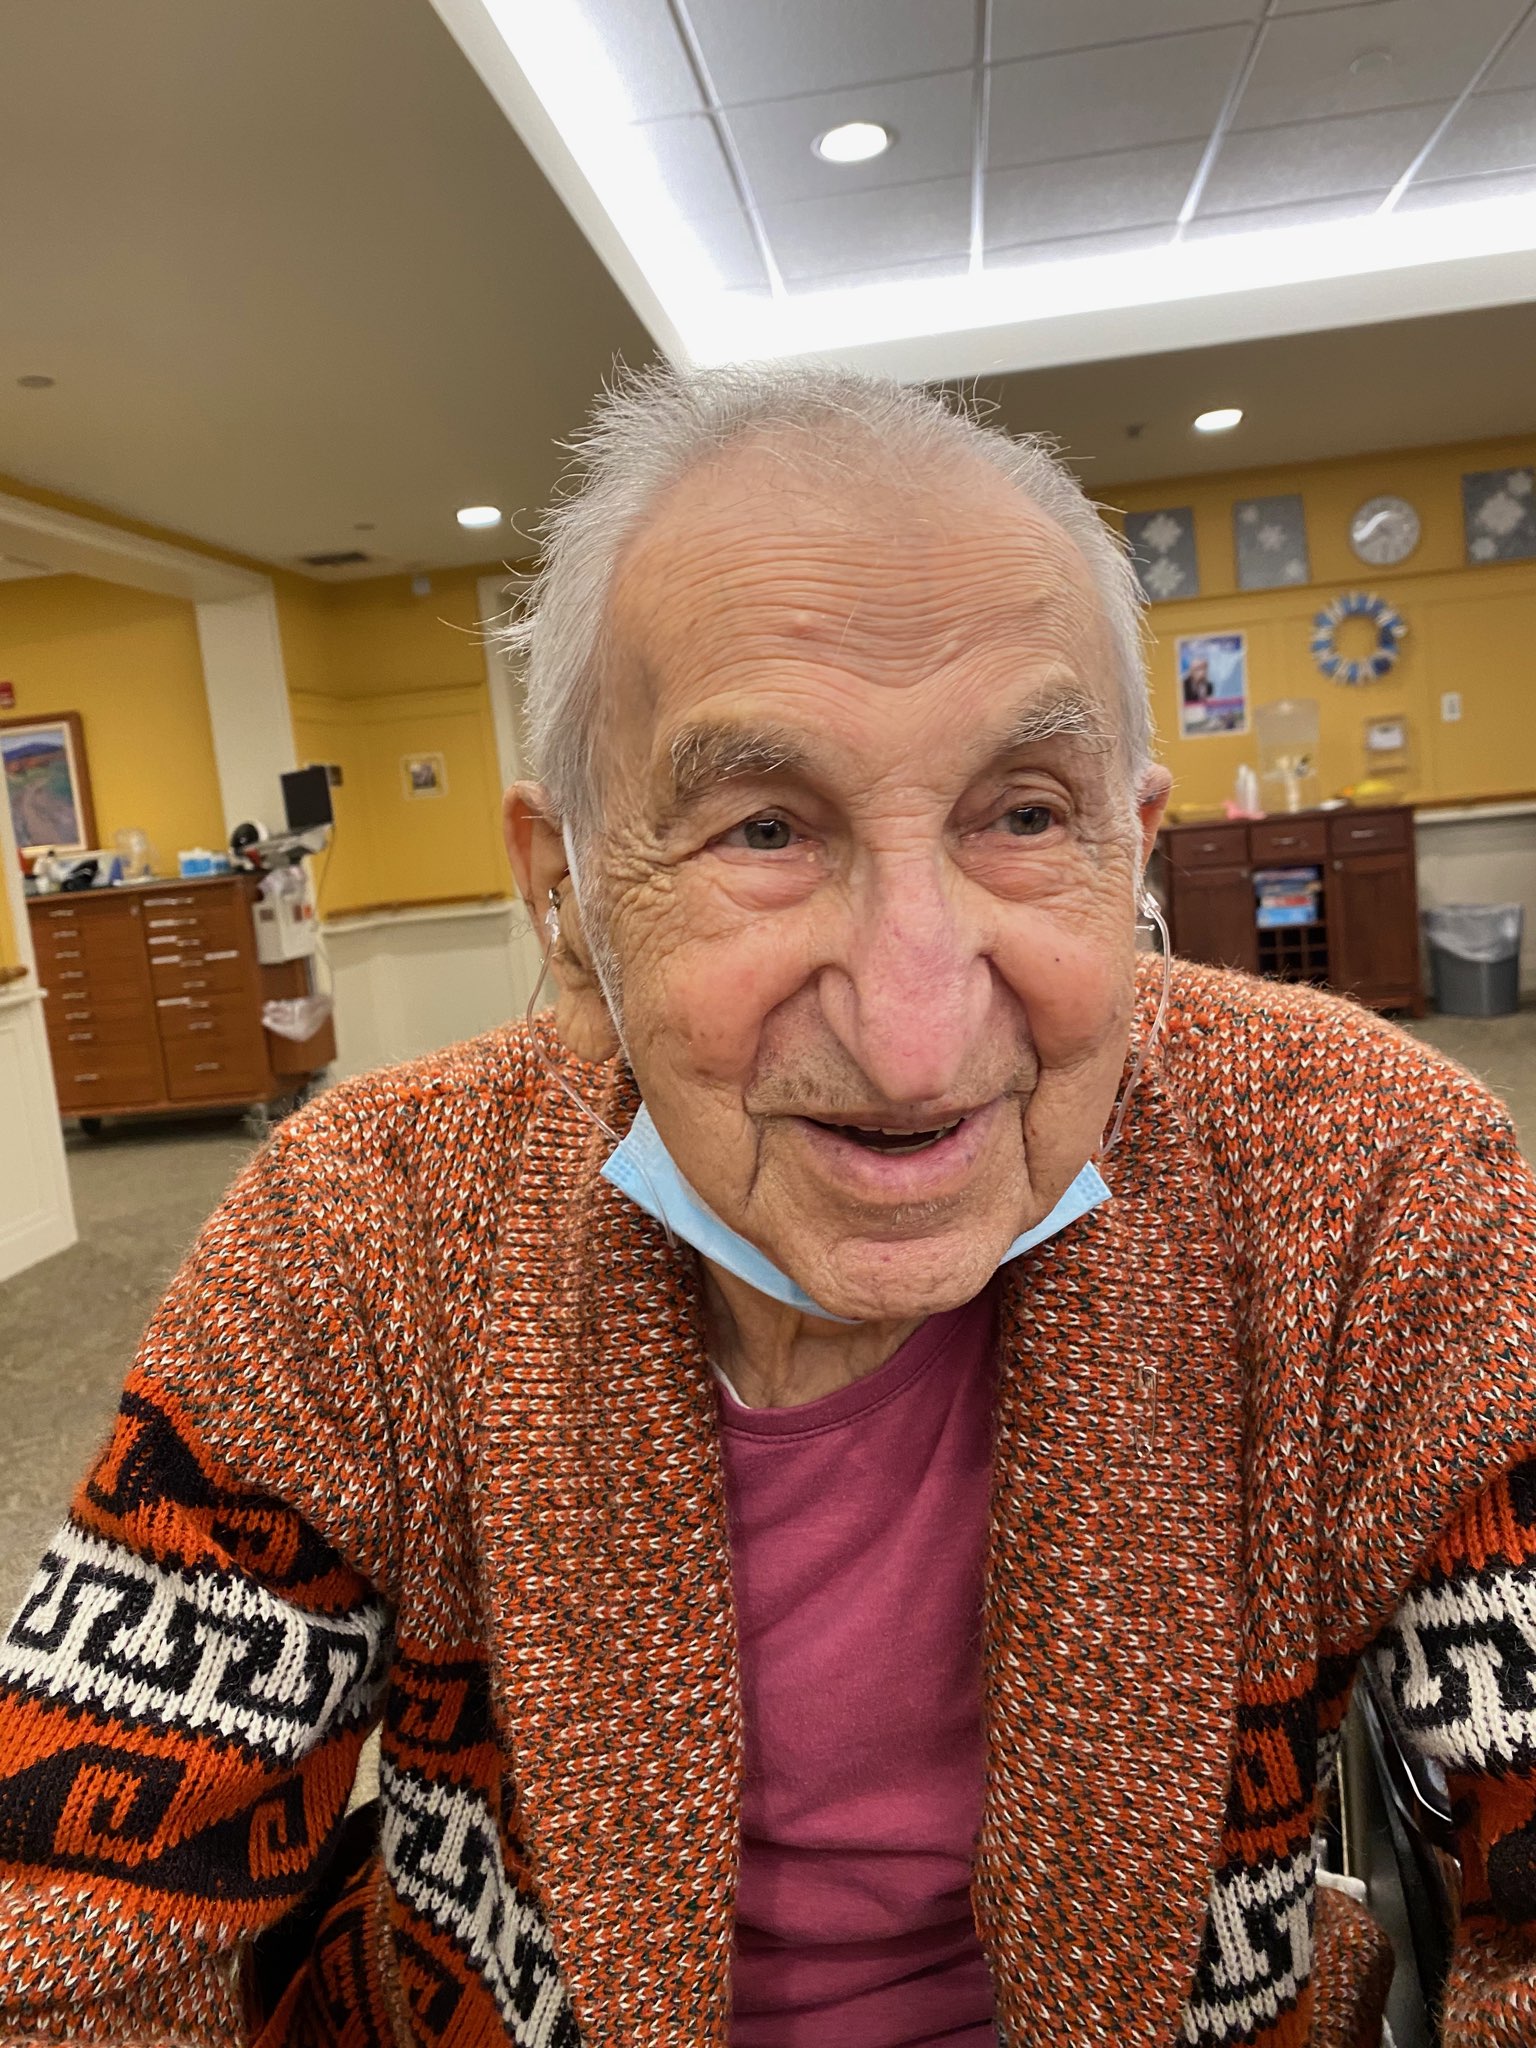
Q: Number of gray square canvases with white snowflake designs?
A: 3